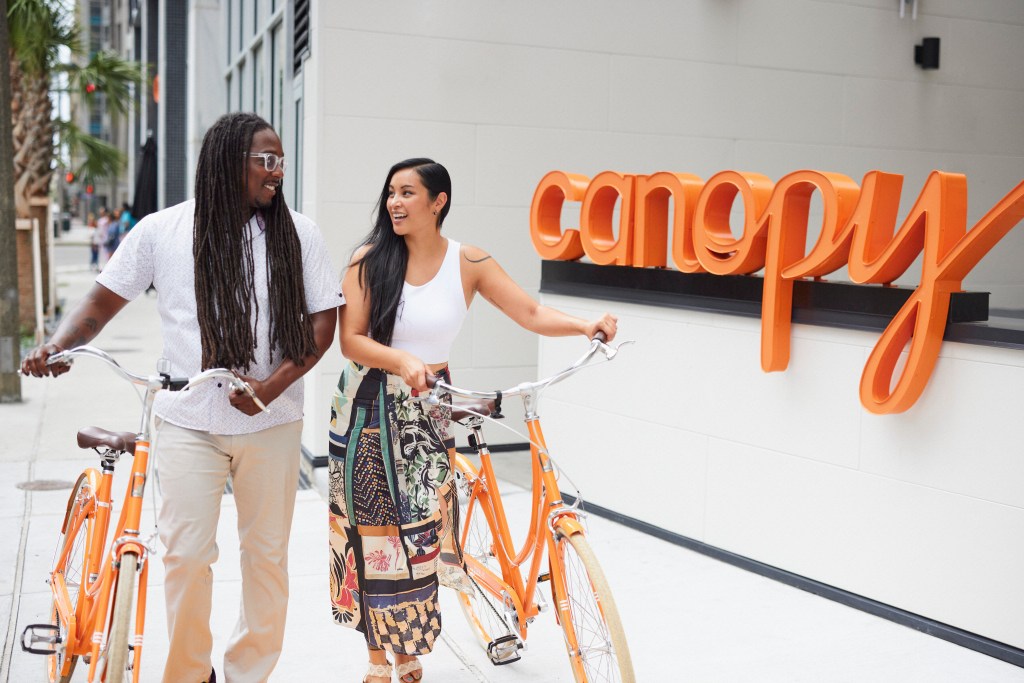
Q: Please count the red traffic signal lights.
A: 3